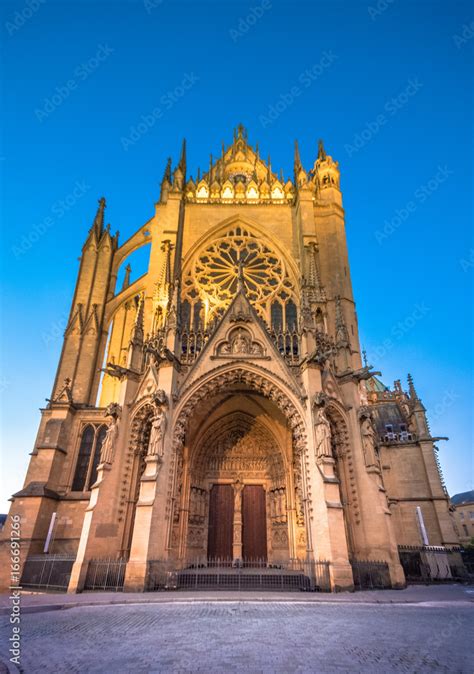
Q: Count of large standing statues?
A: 4